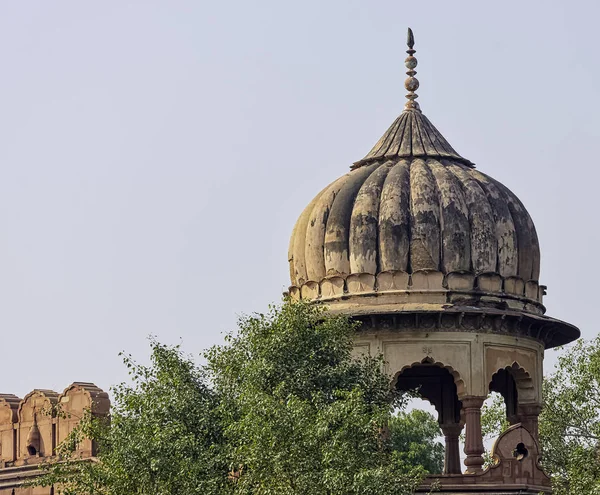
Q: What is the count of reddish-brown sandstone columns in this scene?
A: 3